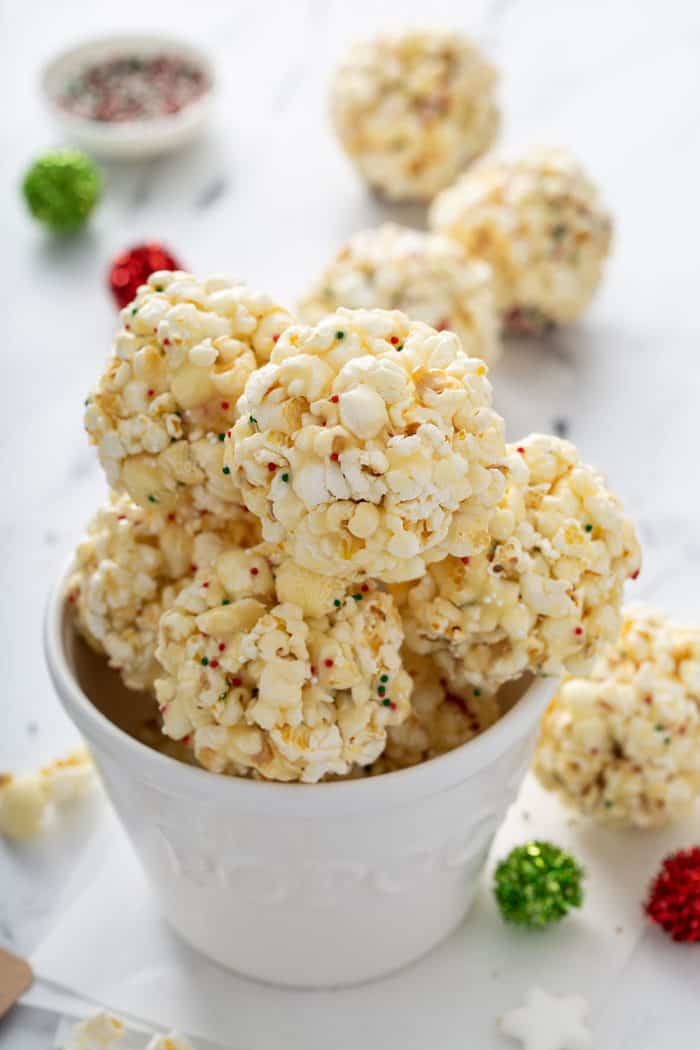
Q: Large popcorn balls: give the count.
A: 10